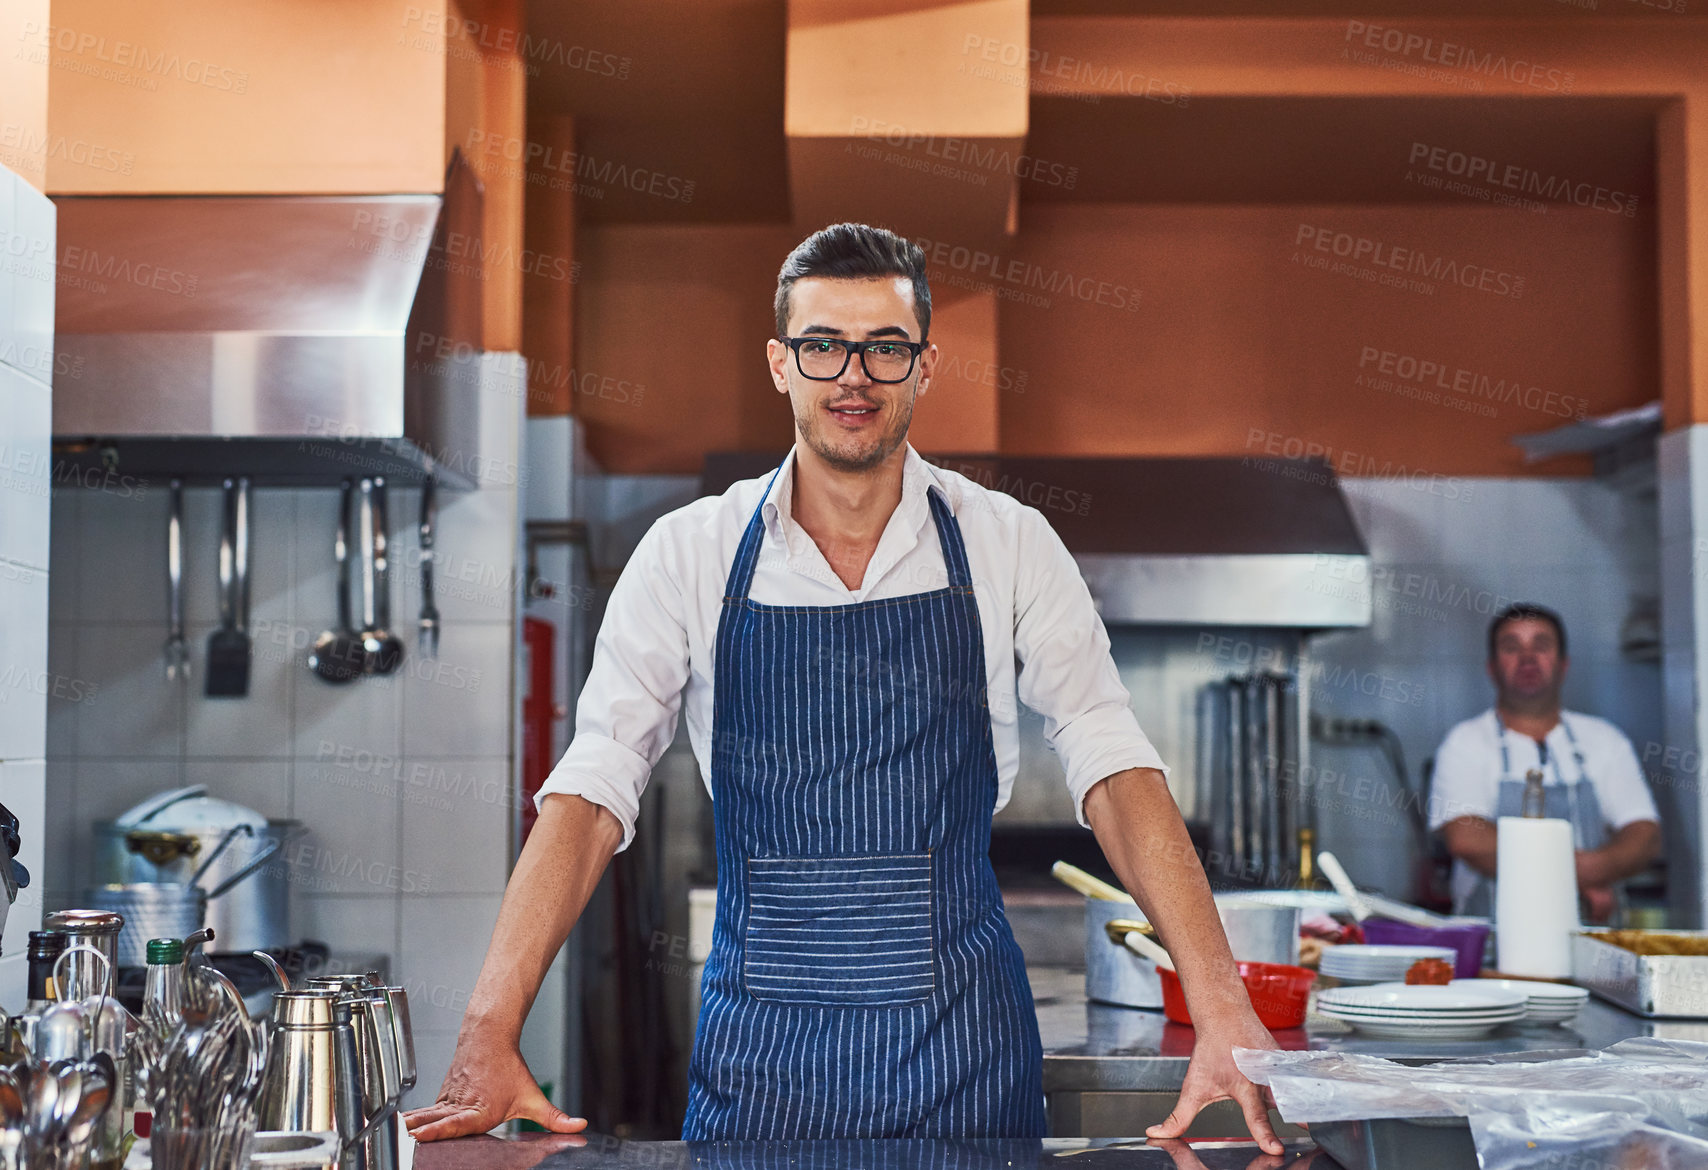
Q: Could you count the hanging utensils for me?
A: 7